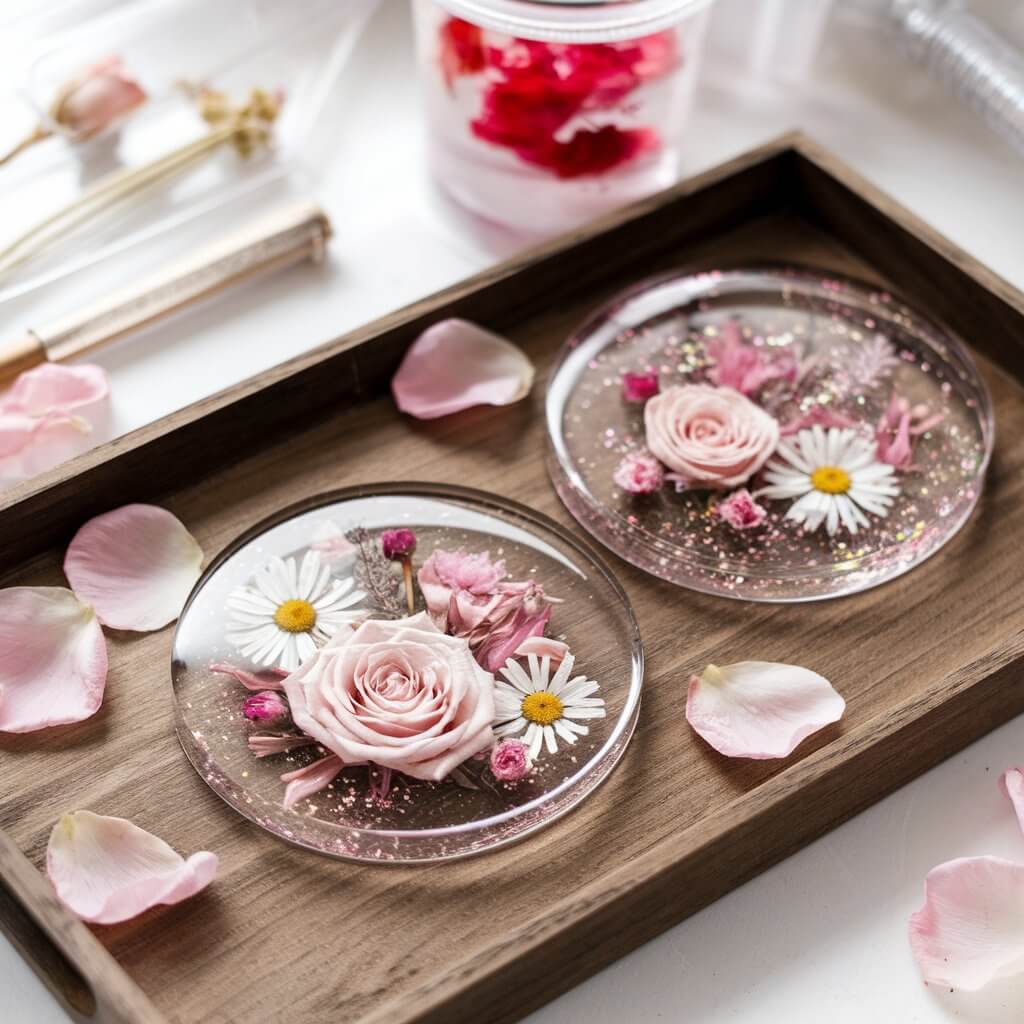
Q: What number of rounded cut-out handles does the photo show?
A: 1